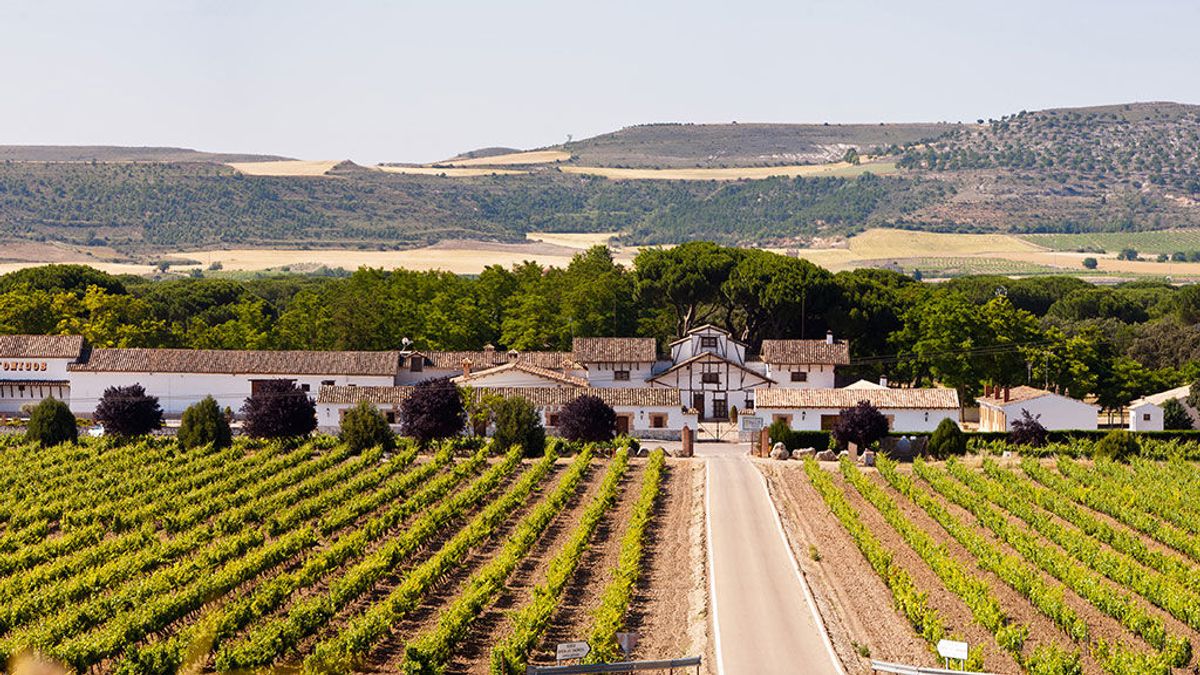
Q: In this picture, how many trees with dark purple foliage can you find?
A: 6